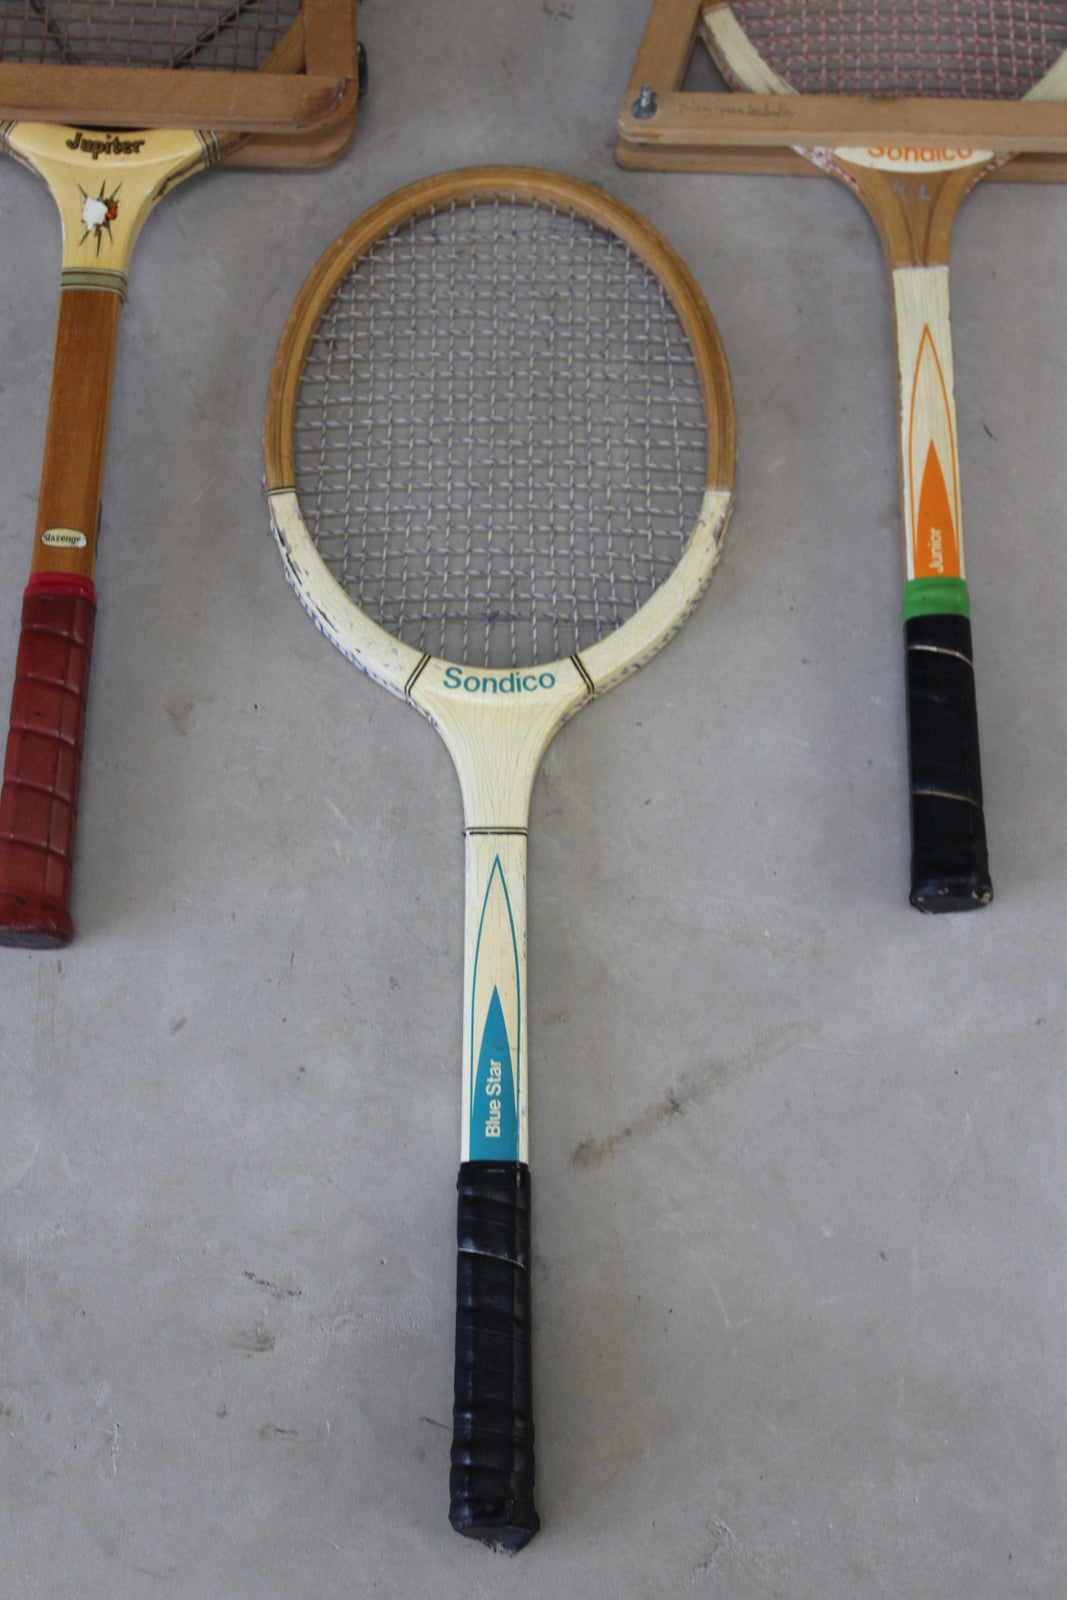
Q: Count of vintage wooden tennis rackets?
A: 3